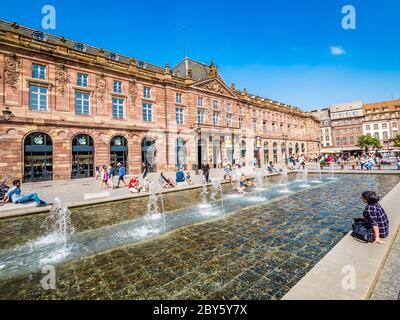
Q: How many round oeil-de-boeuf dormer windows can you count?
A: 4